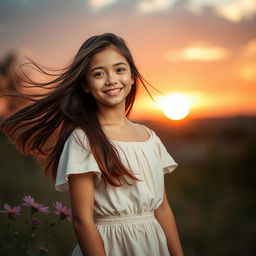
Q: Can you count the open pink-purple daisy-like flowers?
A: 3